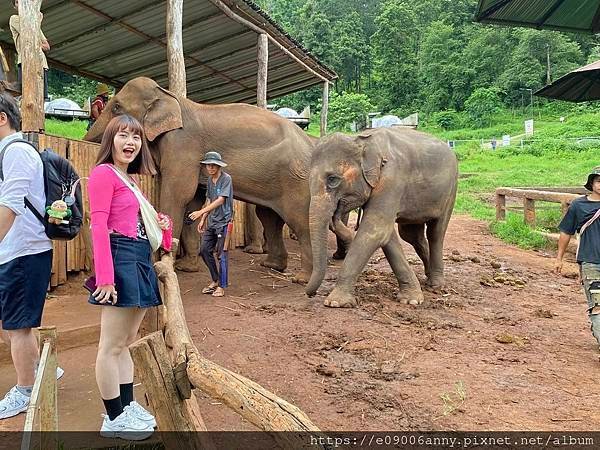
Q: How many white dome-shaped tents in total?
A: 3